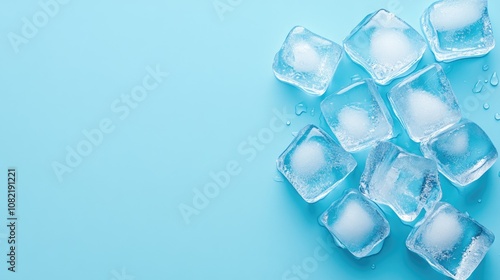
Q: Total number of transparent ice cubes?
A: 10